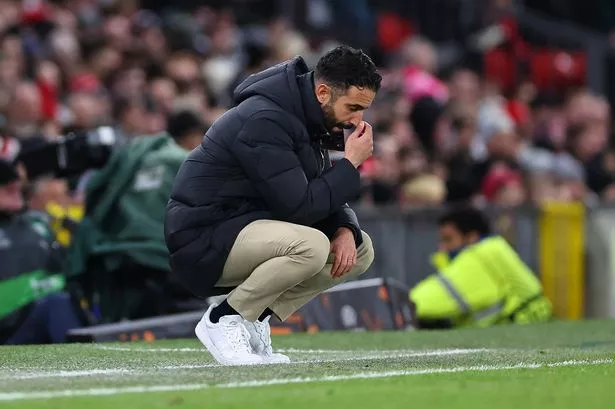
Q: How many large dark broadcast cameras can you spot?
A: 1